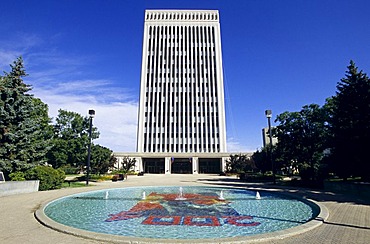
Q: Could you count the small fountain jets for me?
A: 5